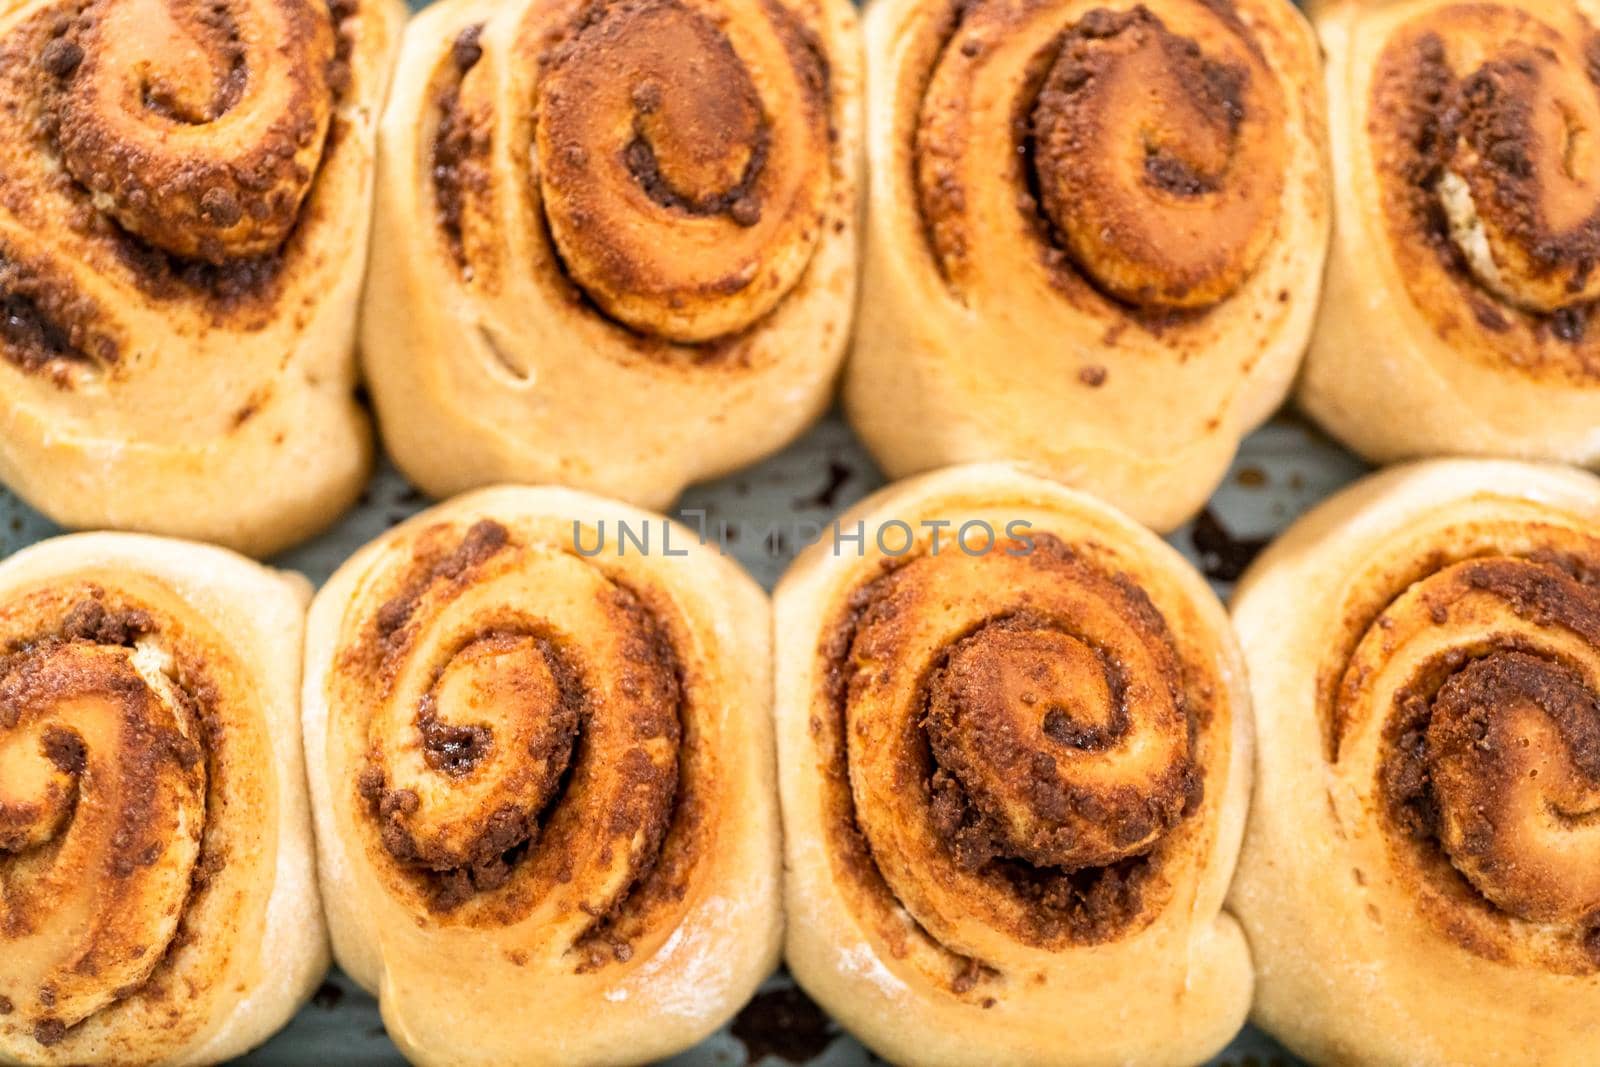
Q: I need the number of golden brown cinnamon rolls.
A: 8